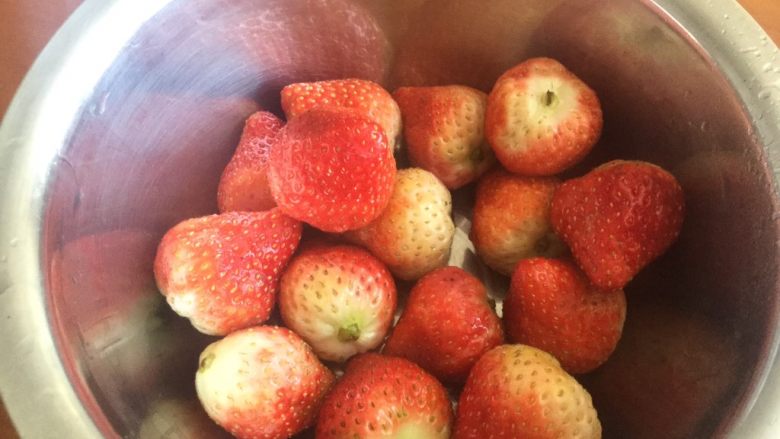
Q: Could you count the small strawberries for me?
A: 15